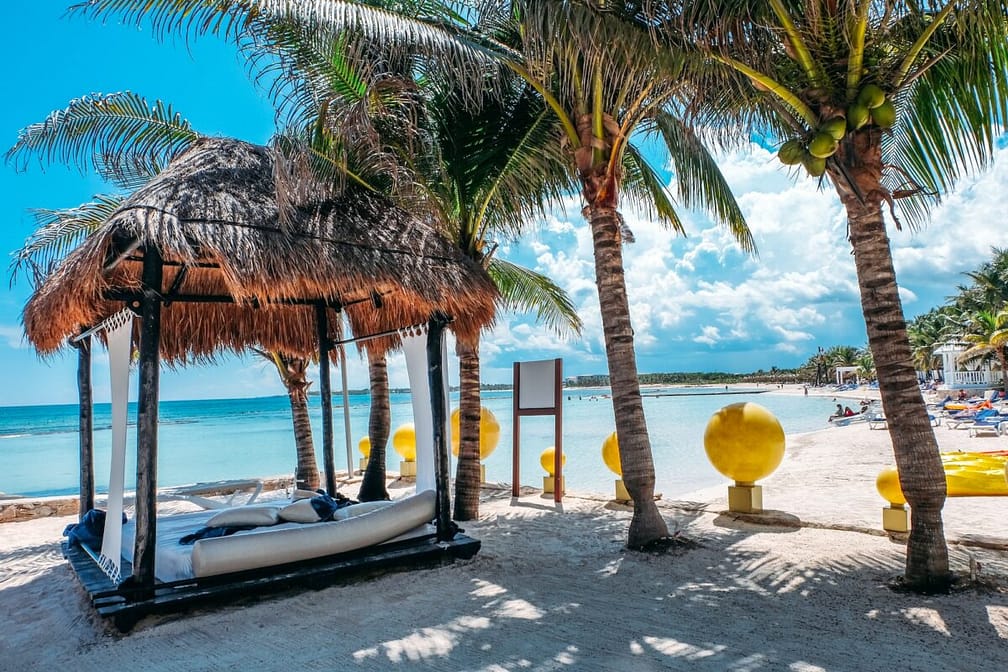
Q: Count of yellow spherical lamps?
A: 7